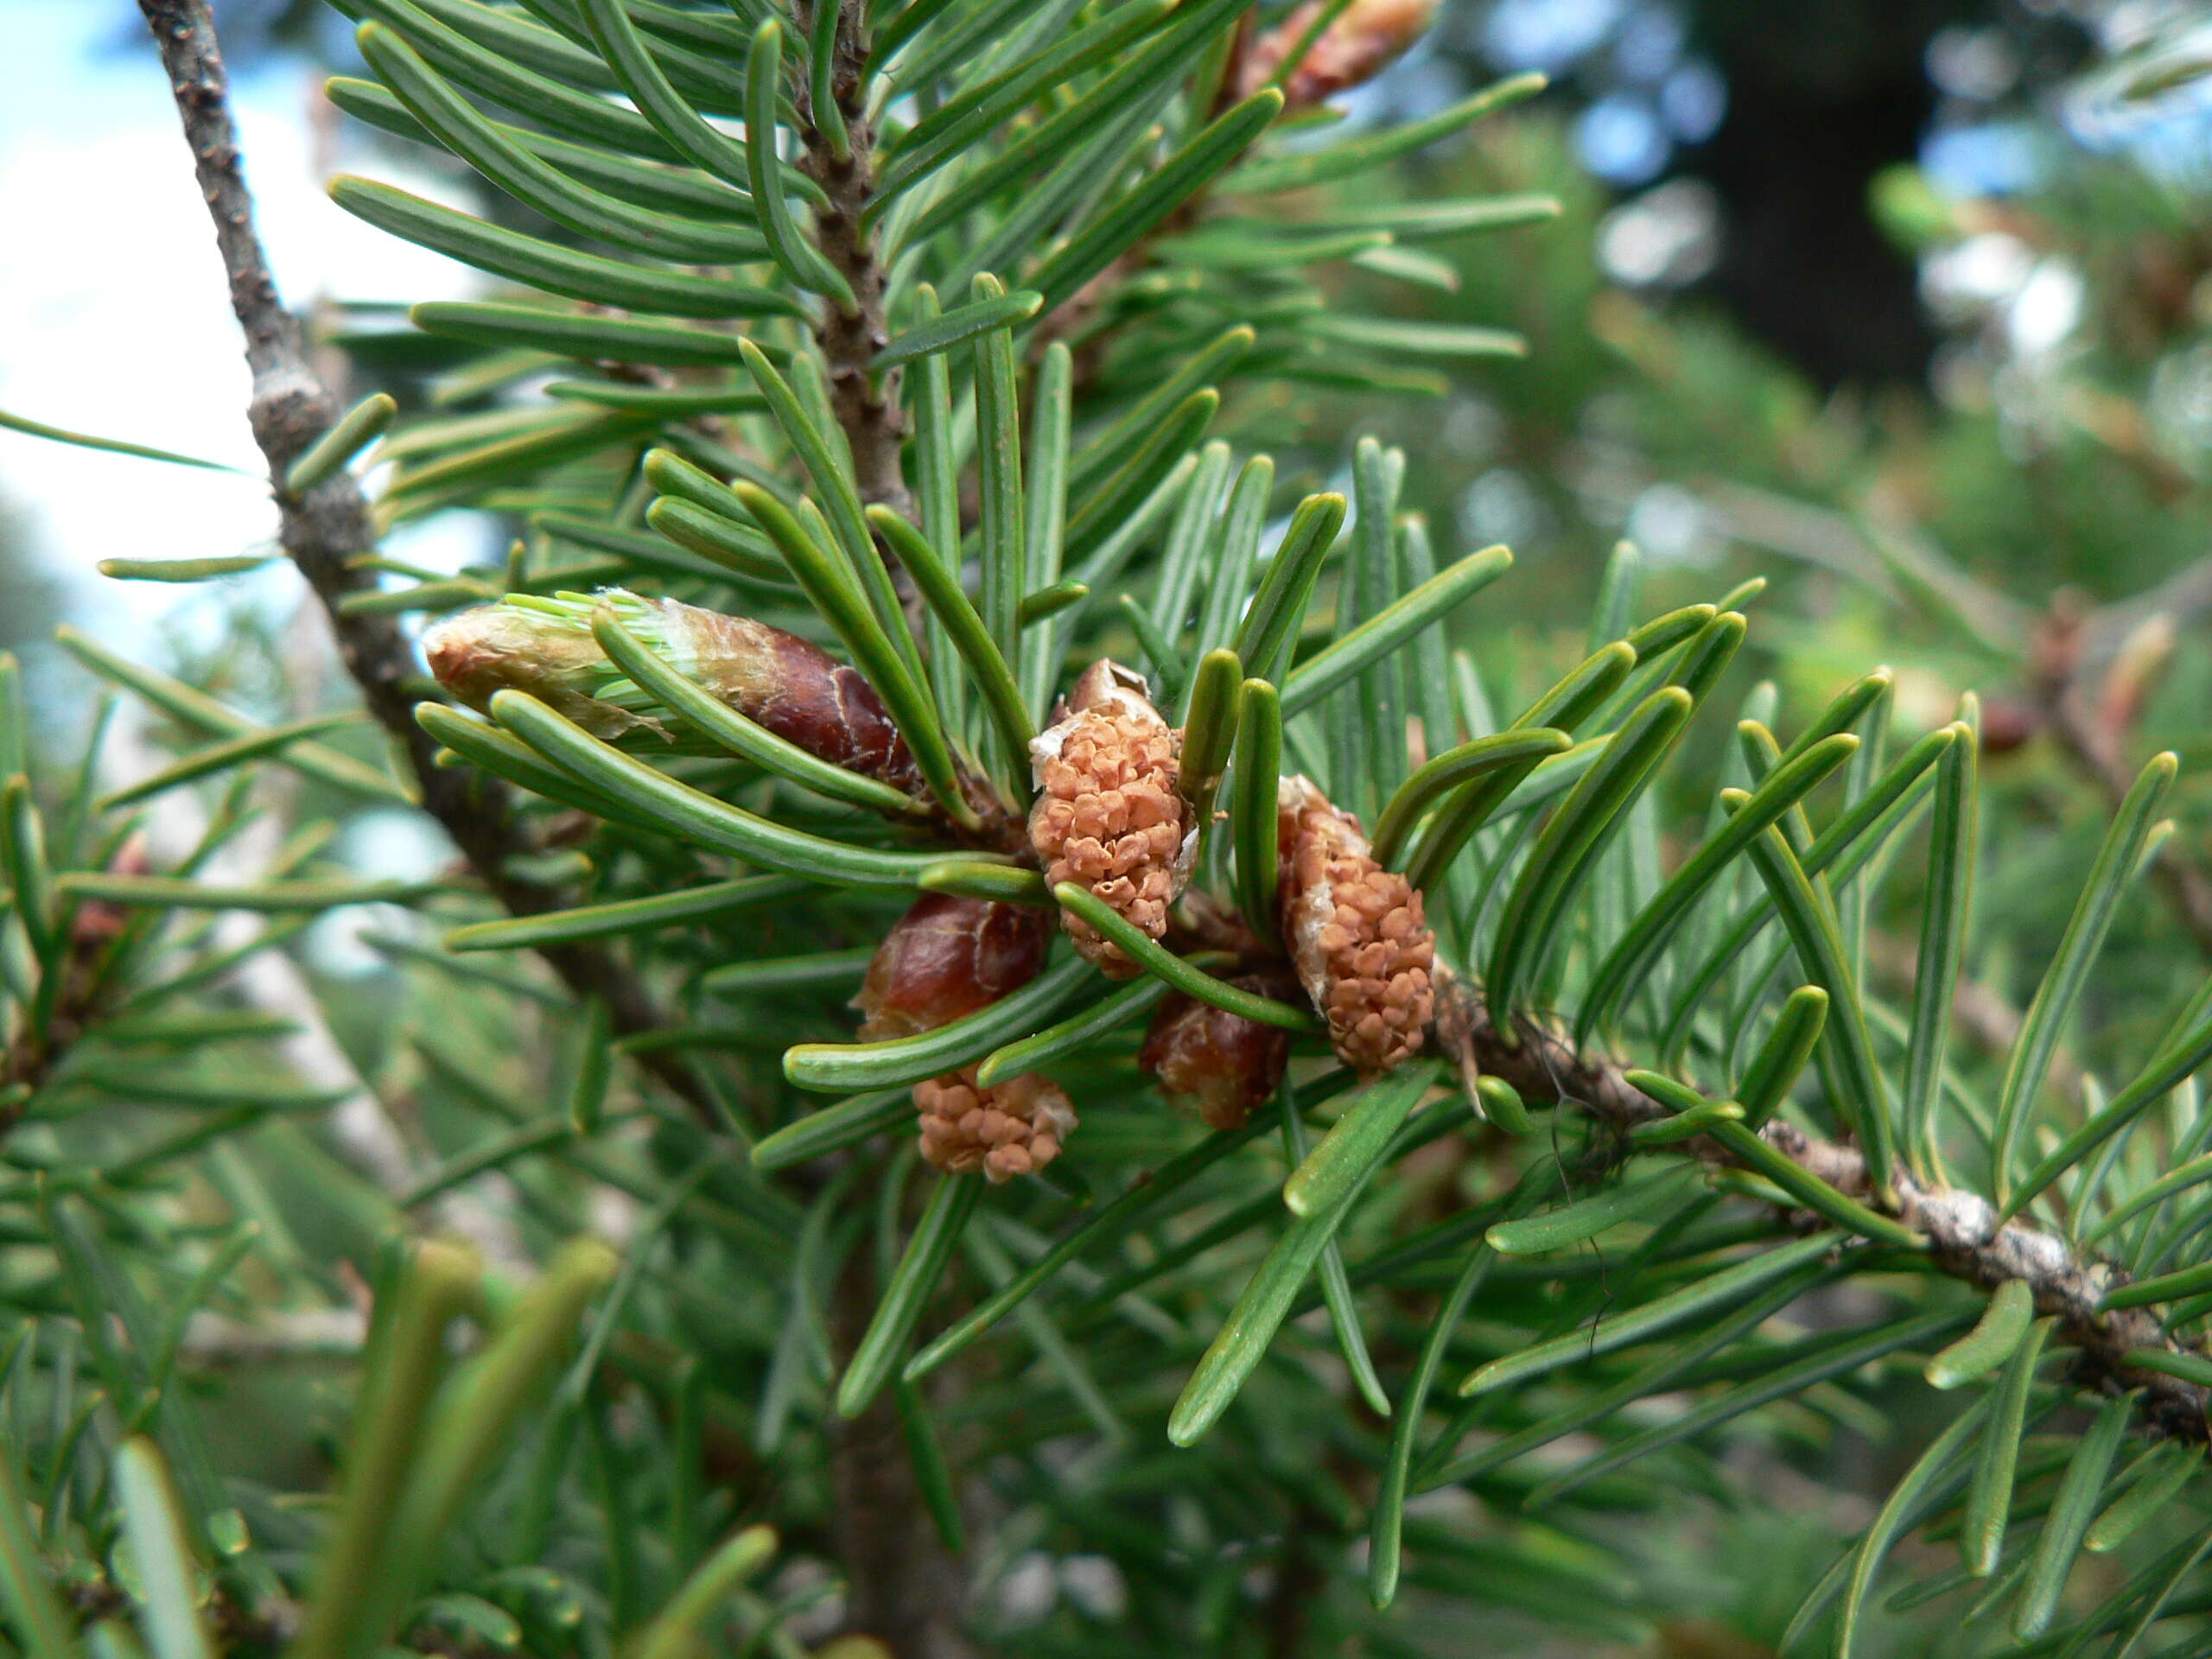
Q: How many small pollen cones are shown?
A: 3